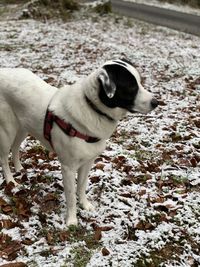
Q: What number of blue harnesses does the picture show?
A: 0